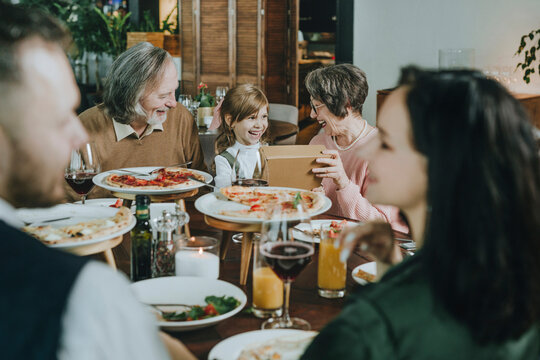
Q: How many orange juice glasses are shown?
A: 2